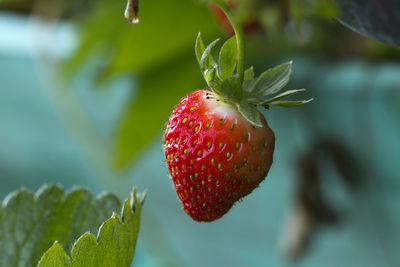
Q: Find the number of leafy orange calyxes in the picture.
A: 0